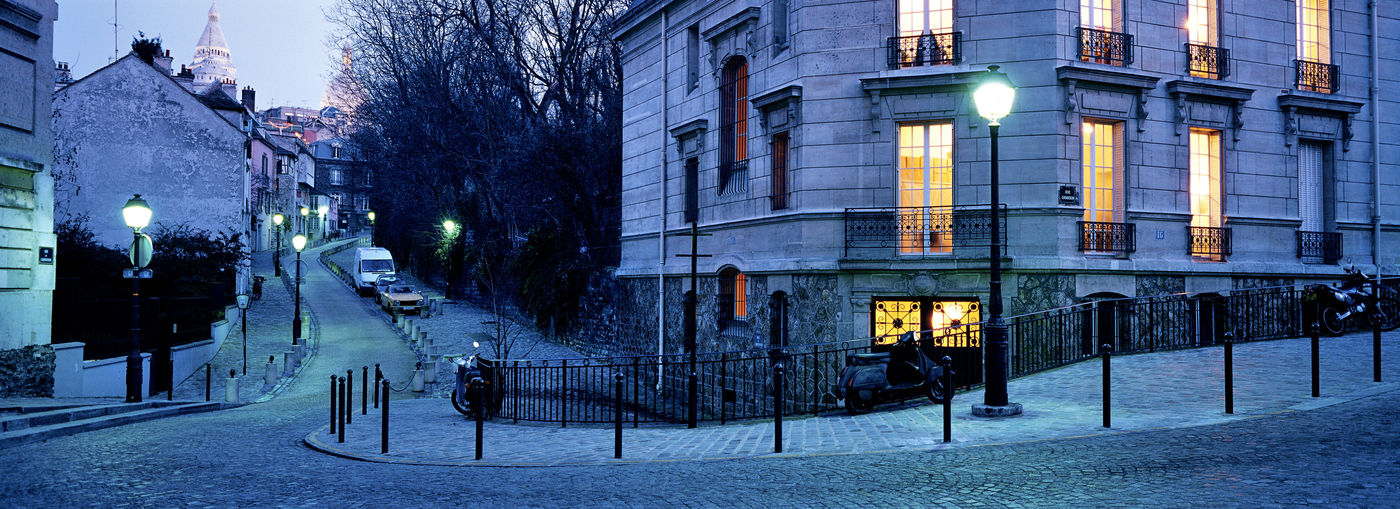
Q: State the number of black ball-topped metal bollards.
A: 14